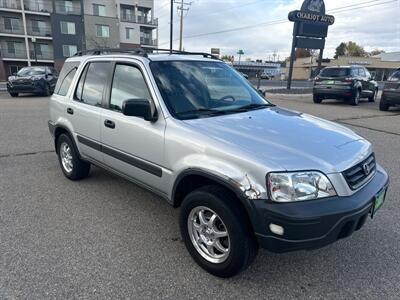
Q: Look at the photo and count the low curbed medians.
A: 1